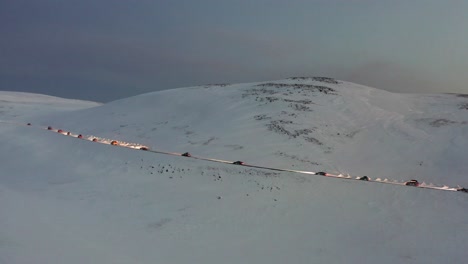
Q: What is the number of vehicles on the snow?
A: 14